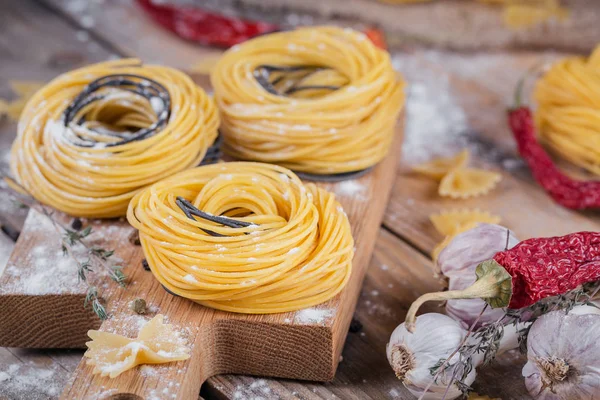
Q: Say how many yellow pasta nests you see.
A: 4